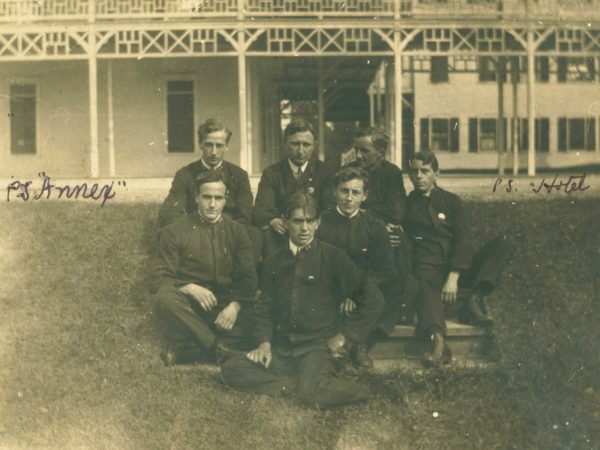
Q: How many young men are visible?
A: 7